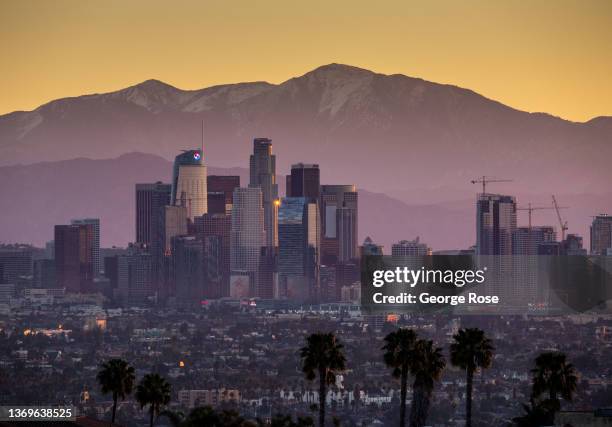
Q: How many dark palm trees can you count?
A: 7